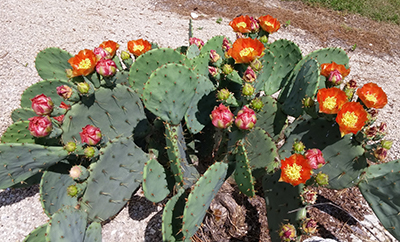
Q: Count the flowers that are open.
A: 11